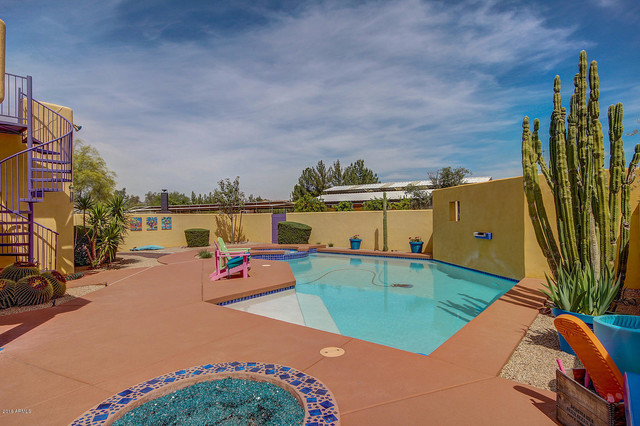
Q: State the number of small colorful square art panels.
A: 3